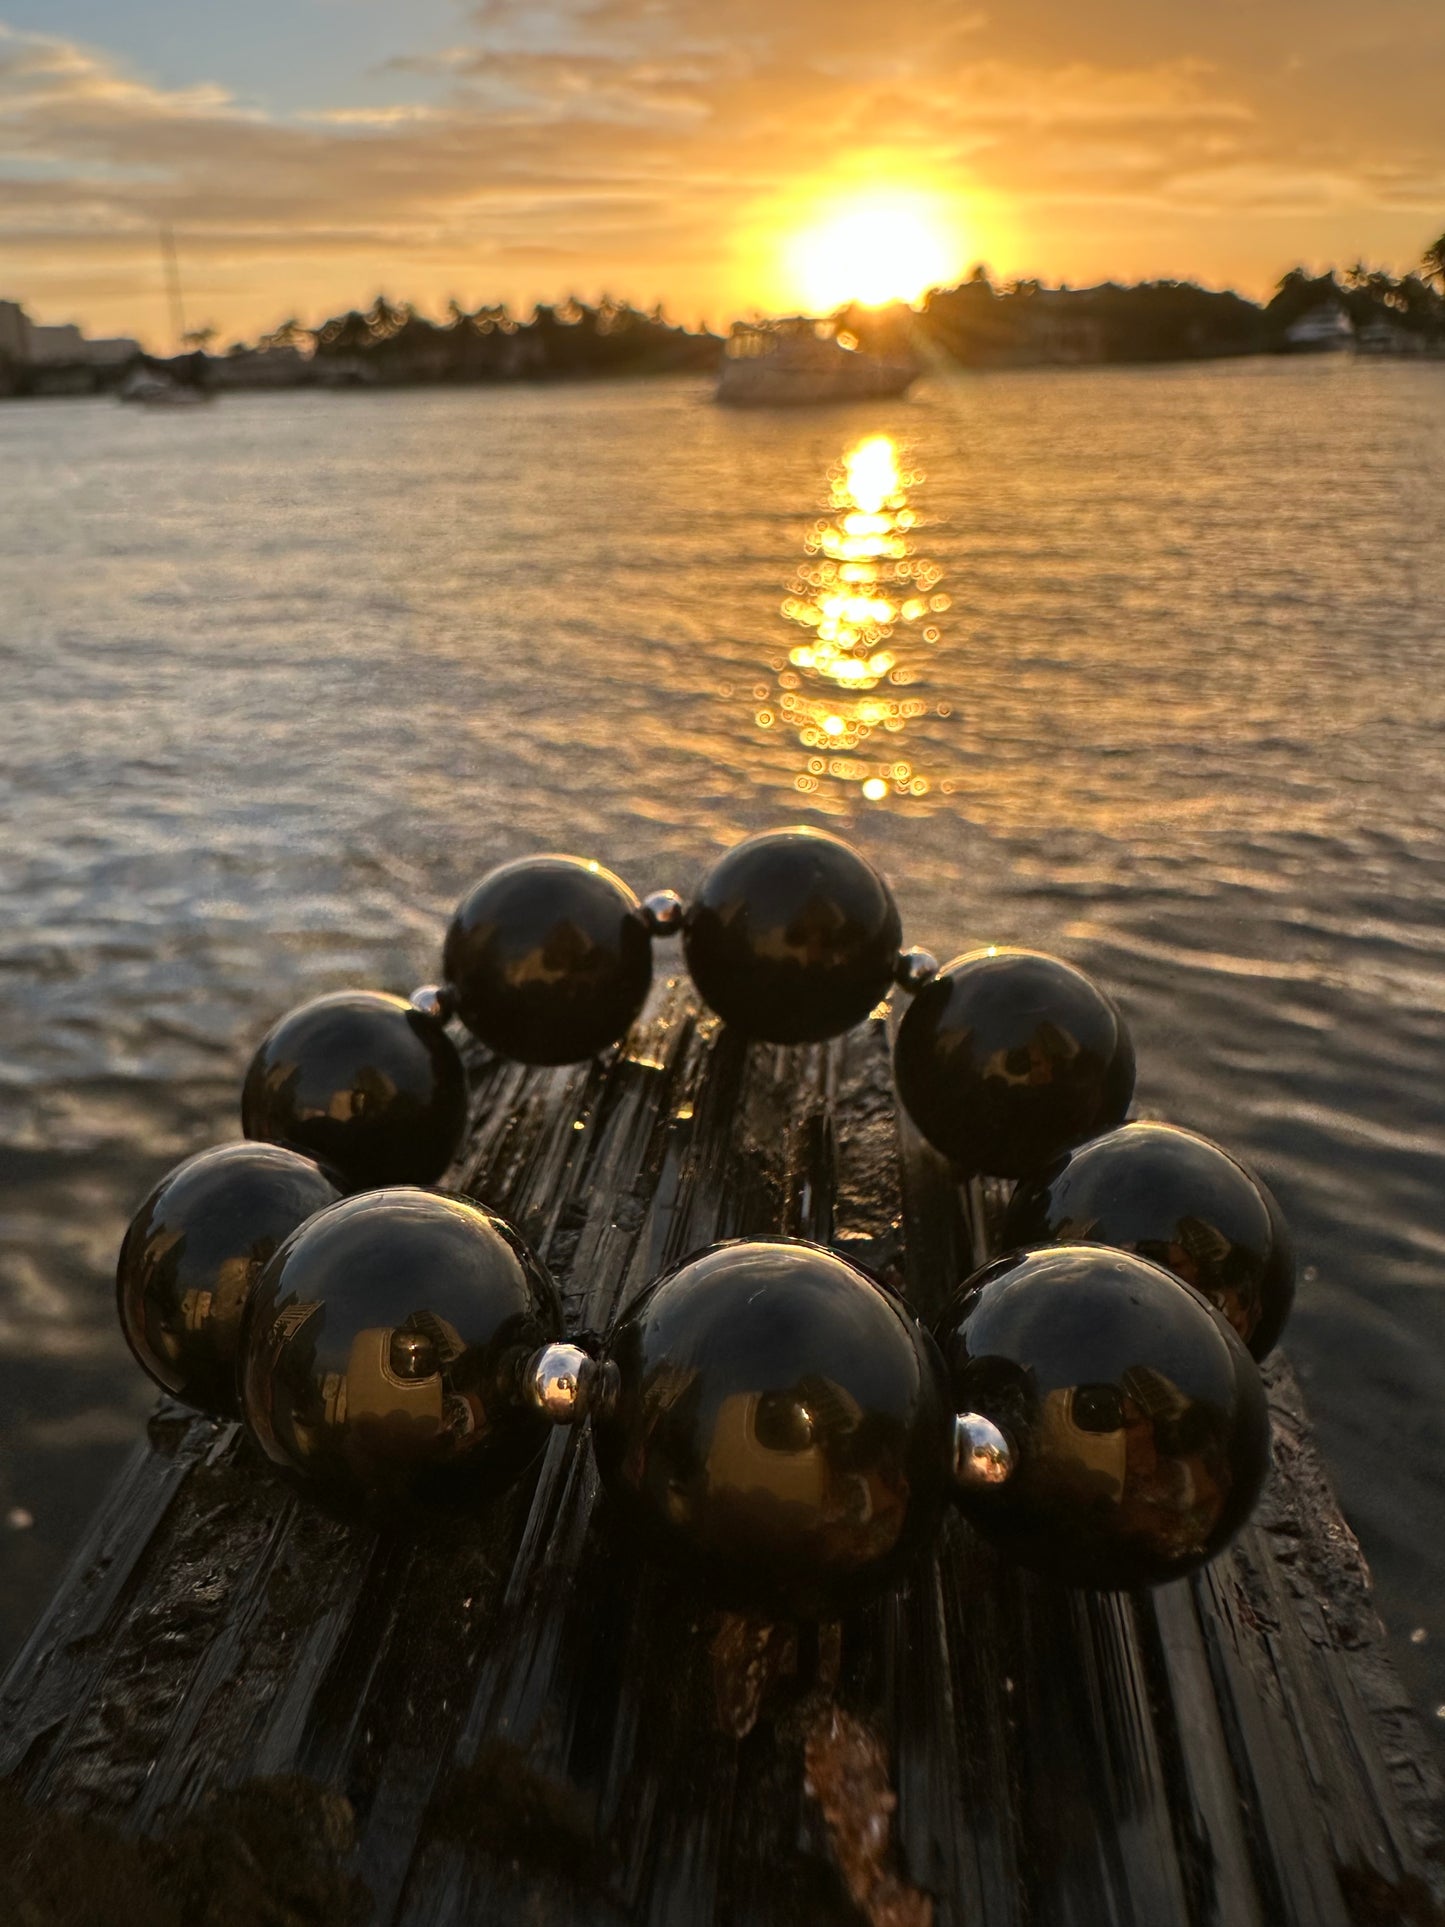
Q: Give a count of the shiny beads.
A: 14